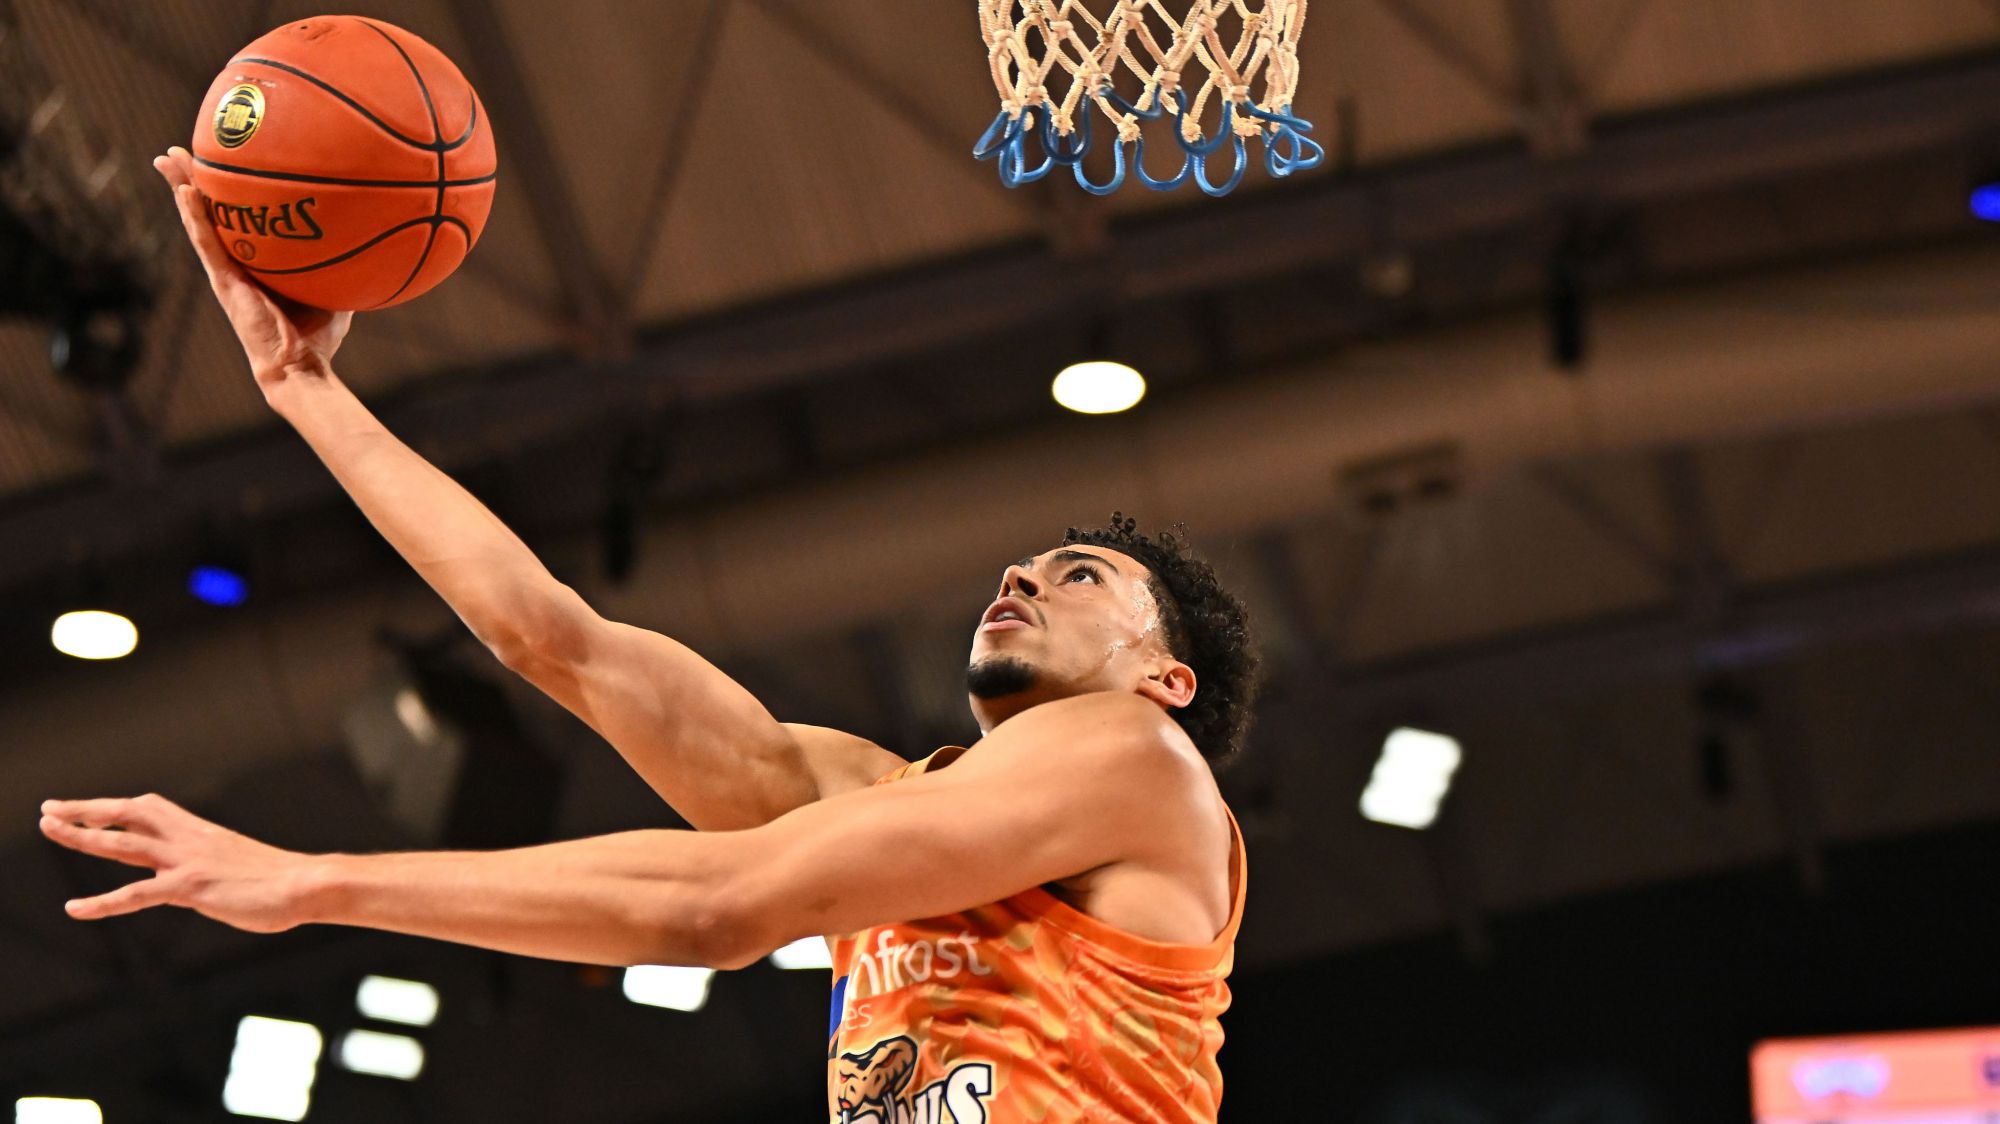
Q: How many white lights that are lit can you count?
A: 9